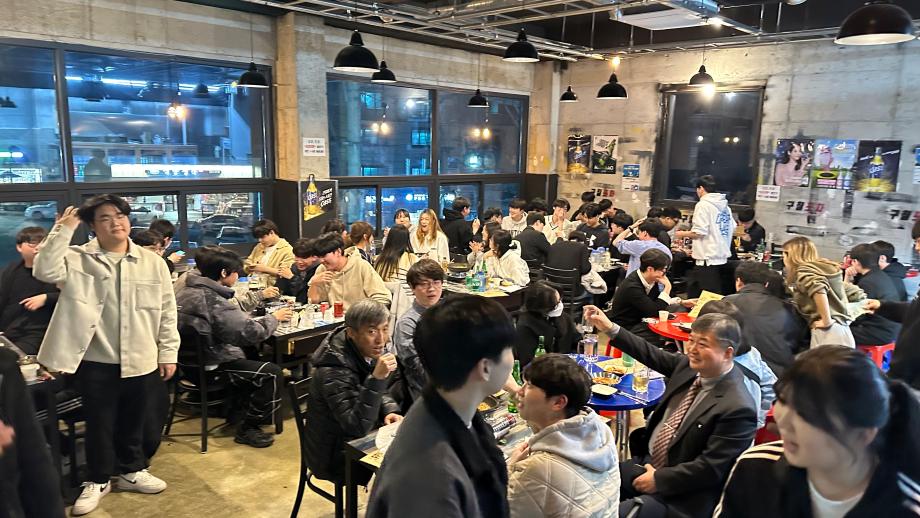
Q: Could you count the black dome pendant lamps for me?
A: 9